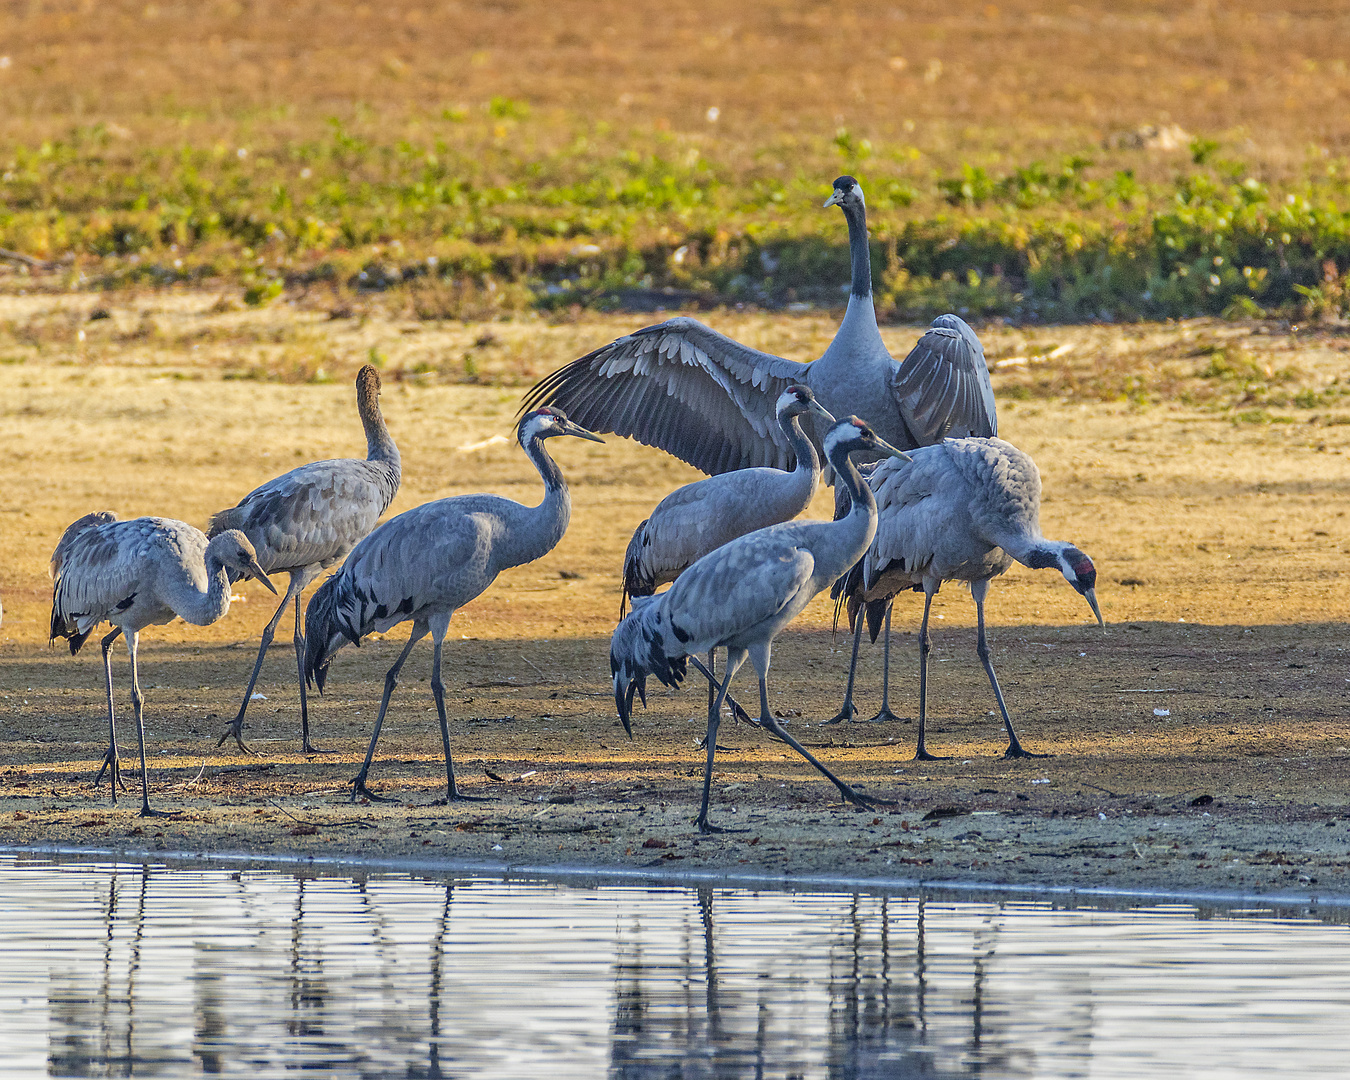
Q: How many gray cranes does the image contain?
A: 7